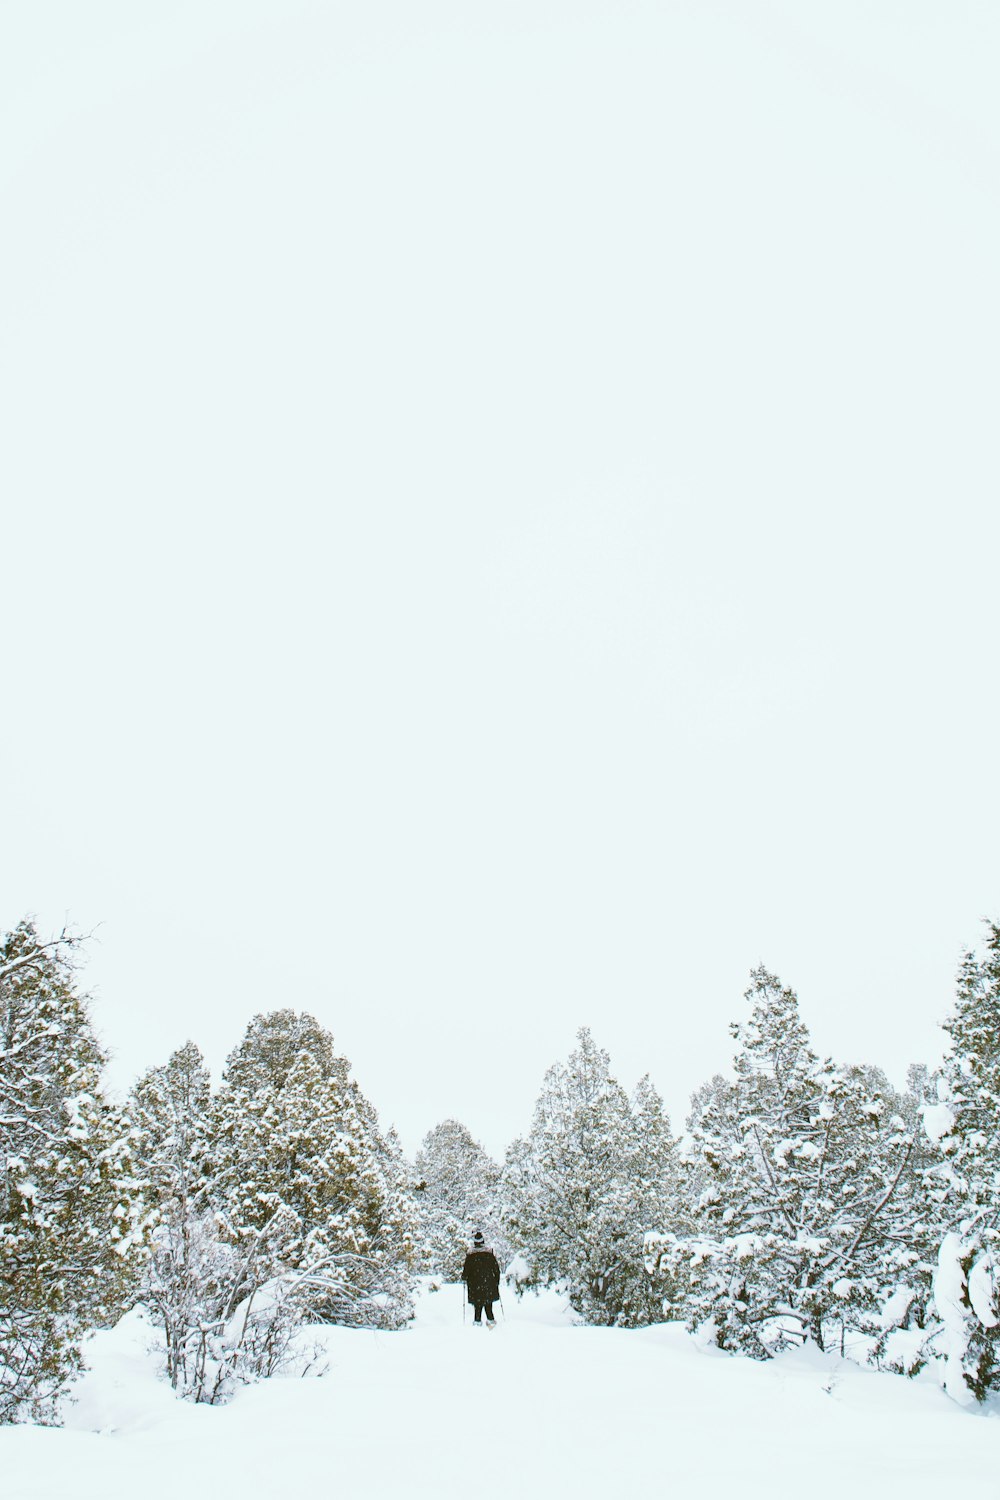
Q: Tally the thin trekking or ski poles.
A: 2